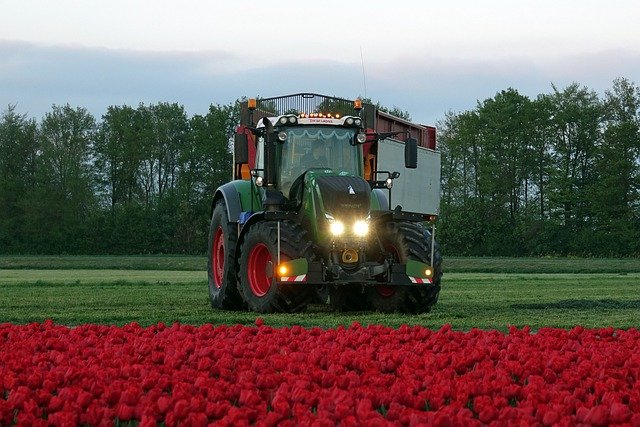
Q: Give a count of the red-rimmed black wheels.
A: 3